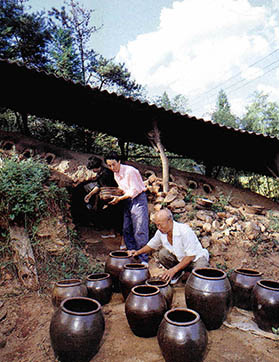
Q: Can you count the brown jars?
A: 11